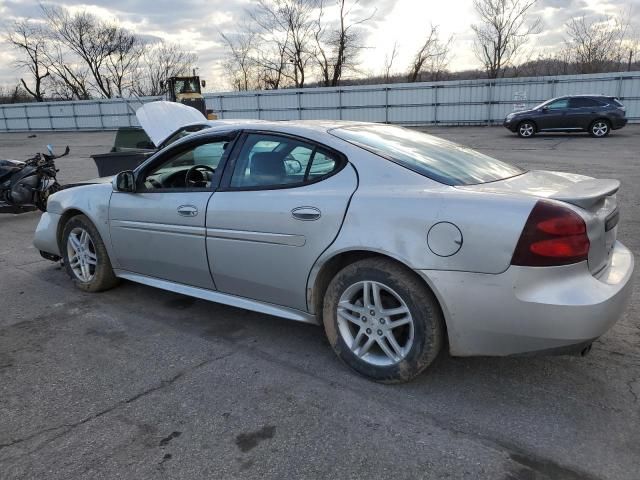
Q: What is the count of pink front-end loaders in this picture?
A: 0